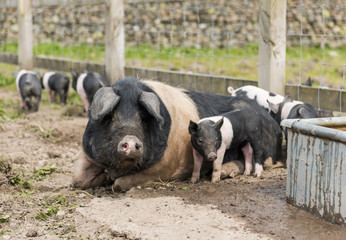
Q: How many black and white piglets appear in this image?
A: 6